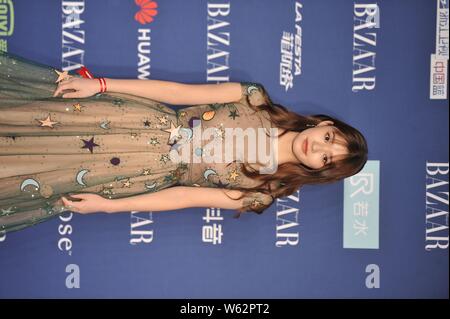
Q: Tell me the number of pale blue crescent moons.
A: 7